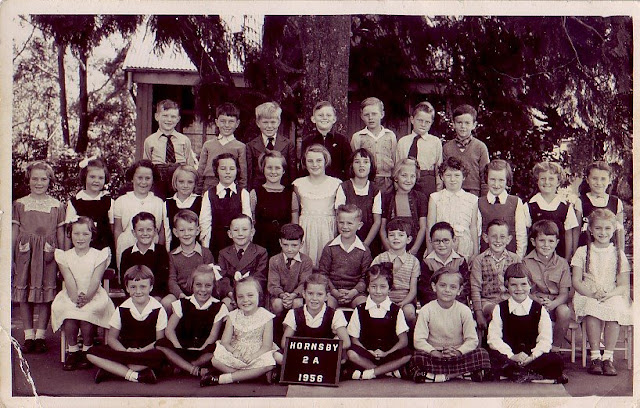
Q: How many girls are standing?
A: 13